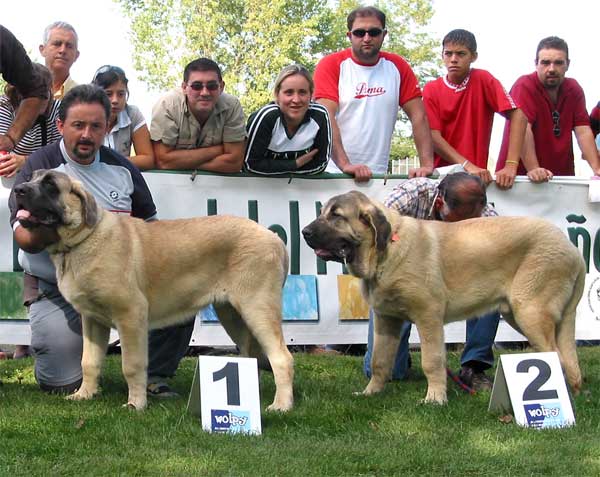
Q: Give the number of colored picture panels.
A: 4